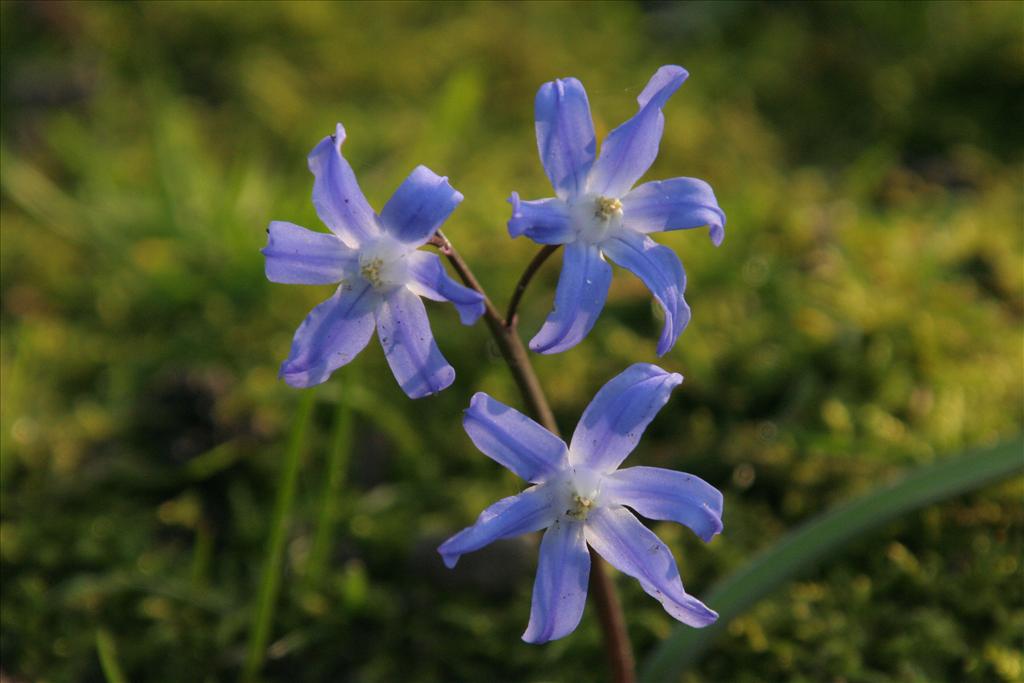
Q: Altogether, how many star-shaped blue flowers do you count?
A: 3